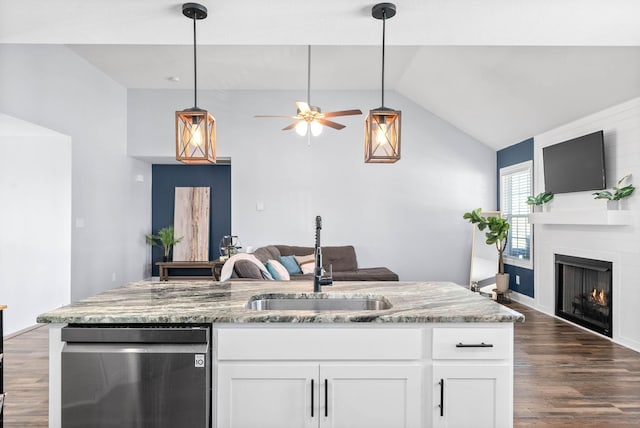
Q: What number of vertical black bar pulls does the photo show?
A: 3